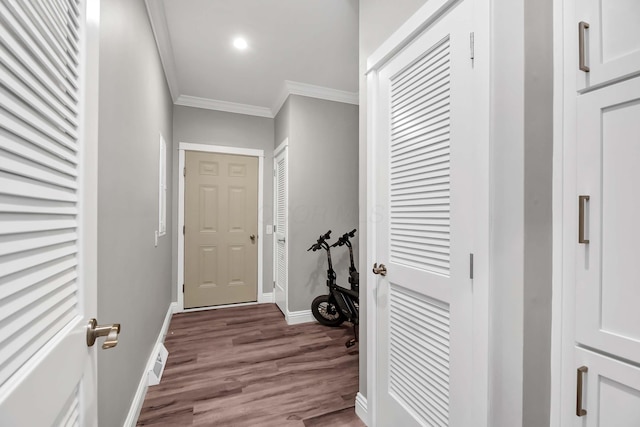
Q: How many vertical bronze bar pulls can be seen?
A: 3